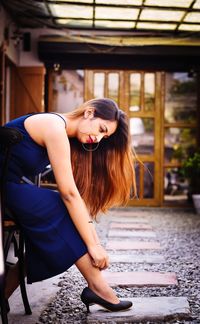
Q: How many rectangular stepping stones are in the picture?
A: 8